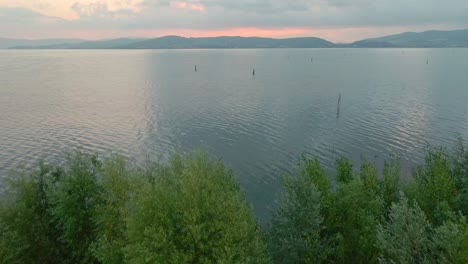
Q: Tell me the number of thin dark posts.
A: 5